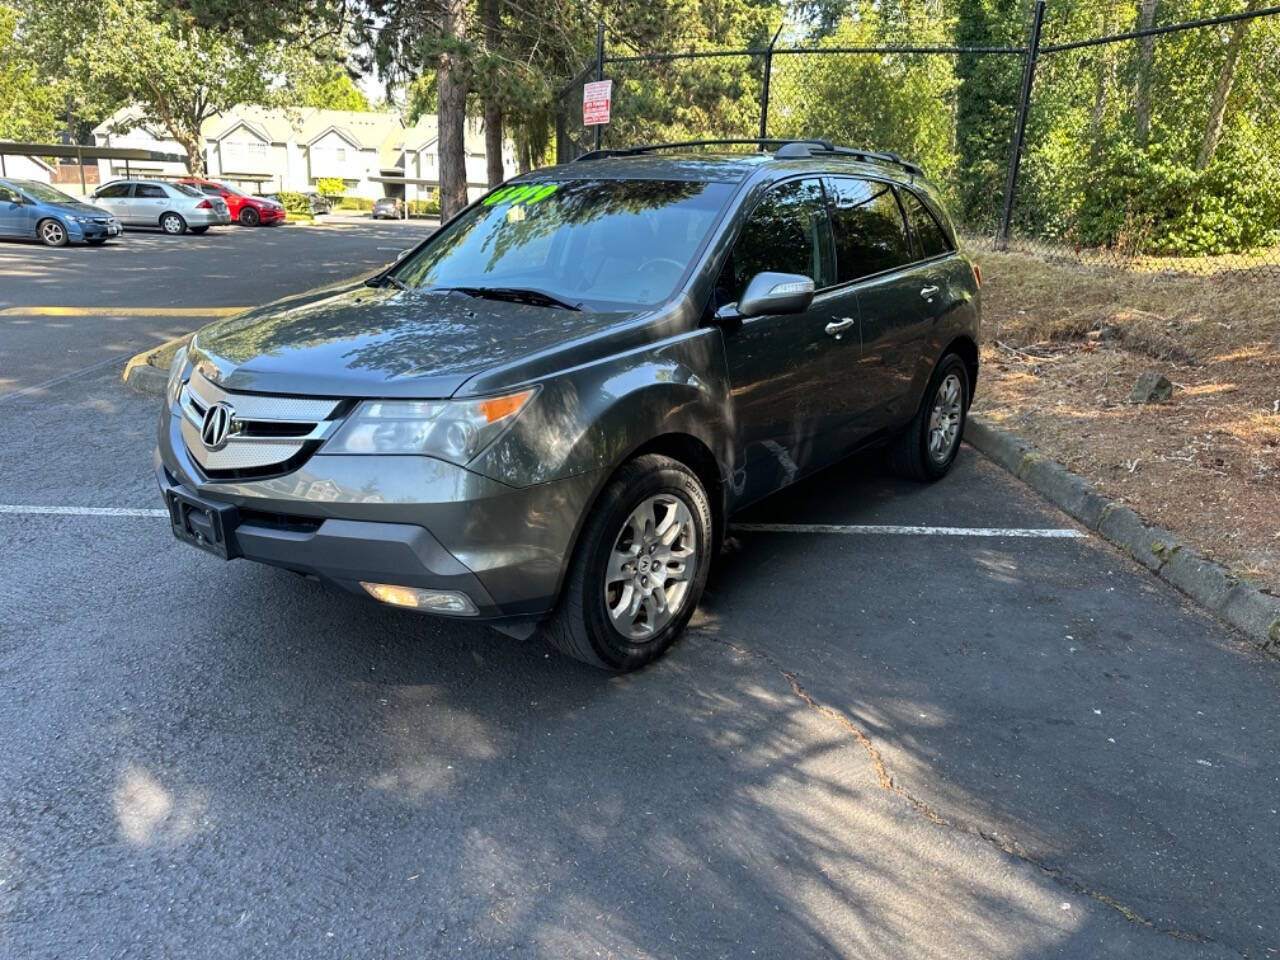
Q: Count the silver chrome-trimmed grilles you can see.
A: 1